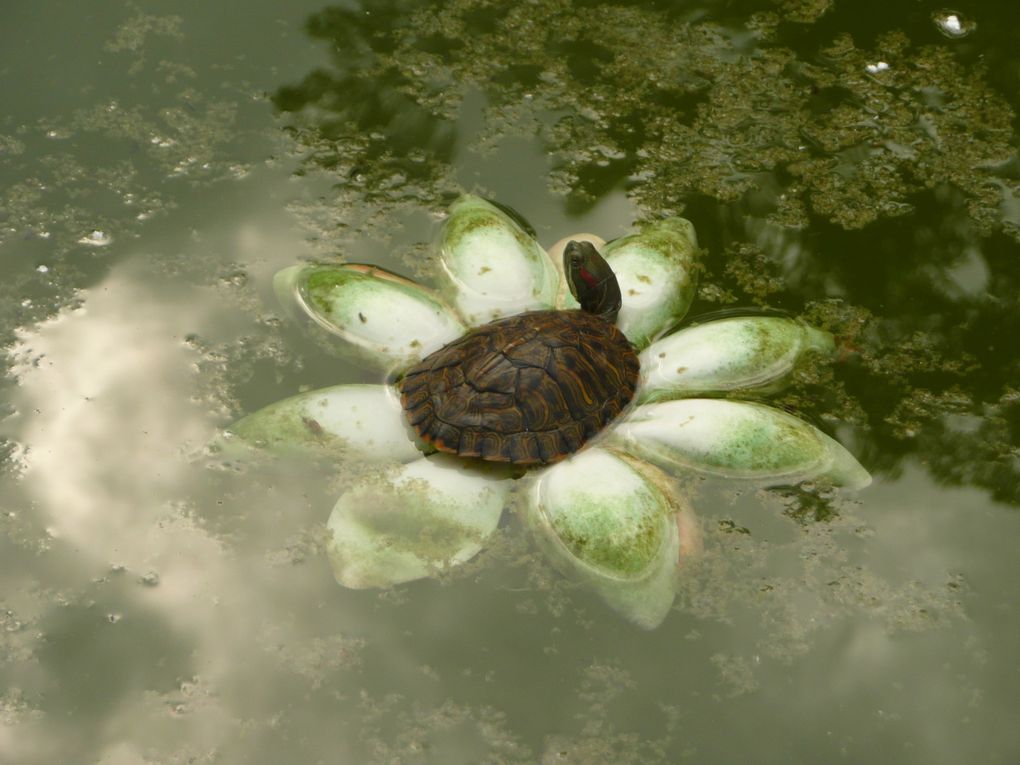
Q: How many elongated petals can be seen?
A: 8